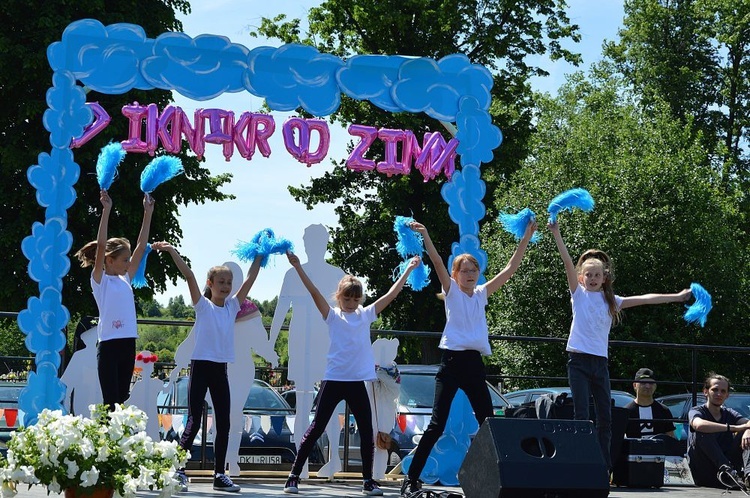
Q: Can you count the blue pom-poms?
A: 10